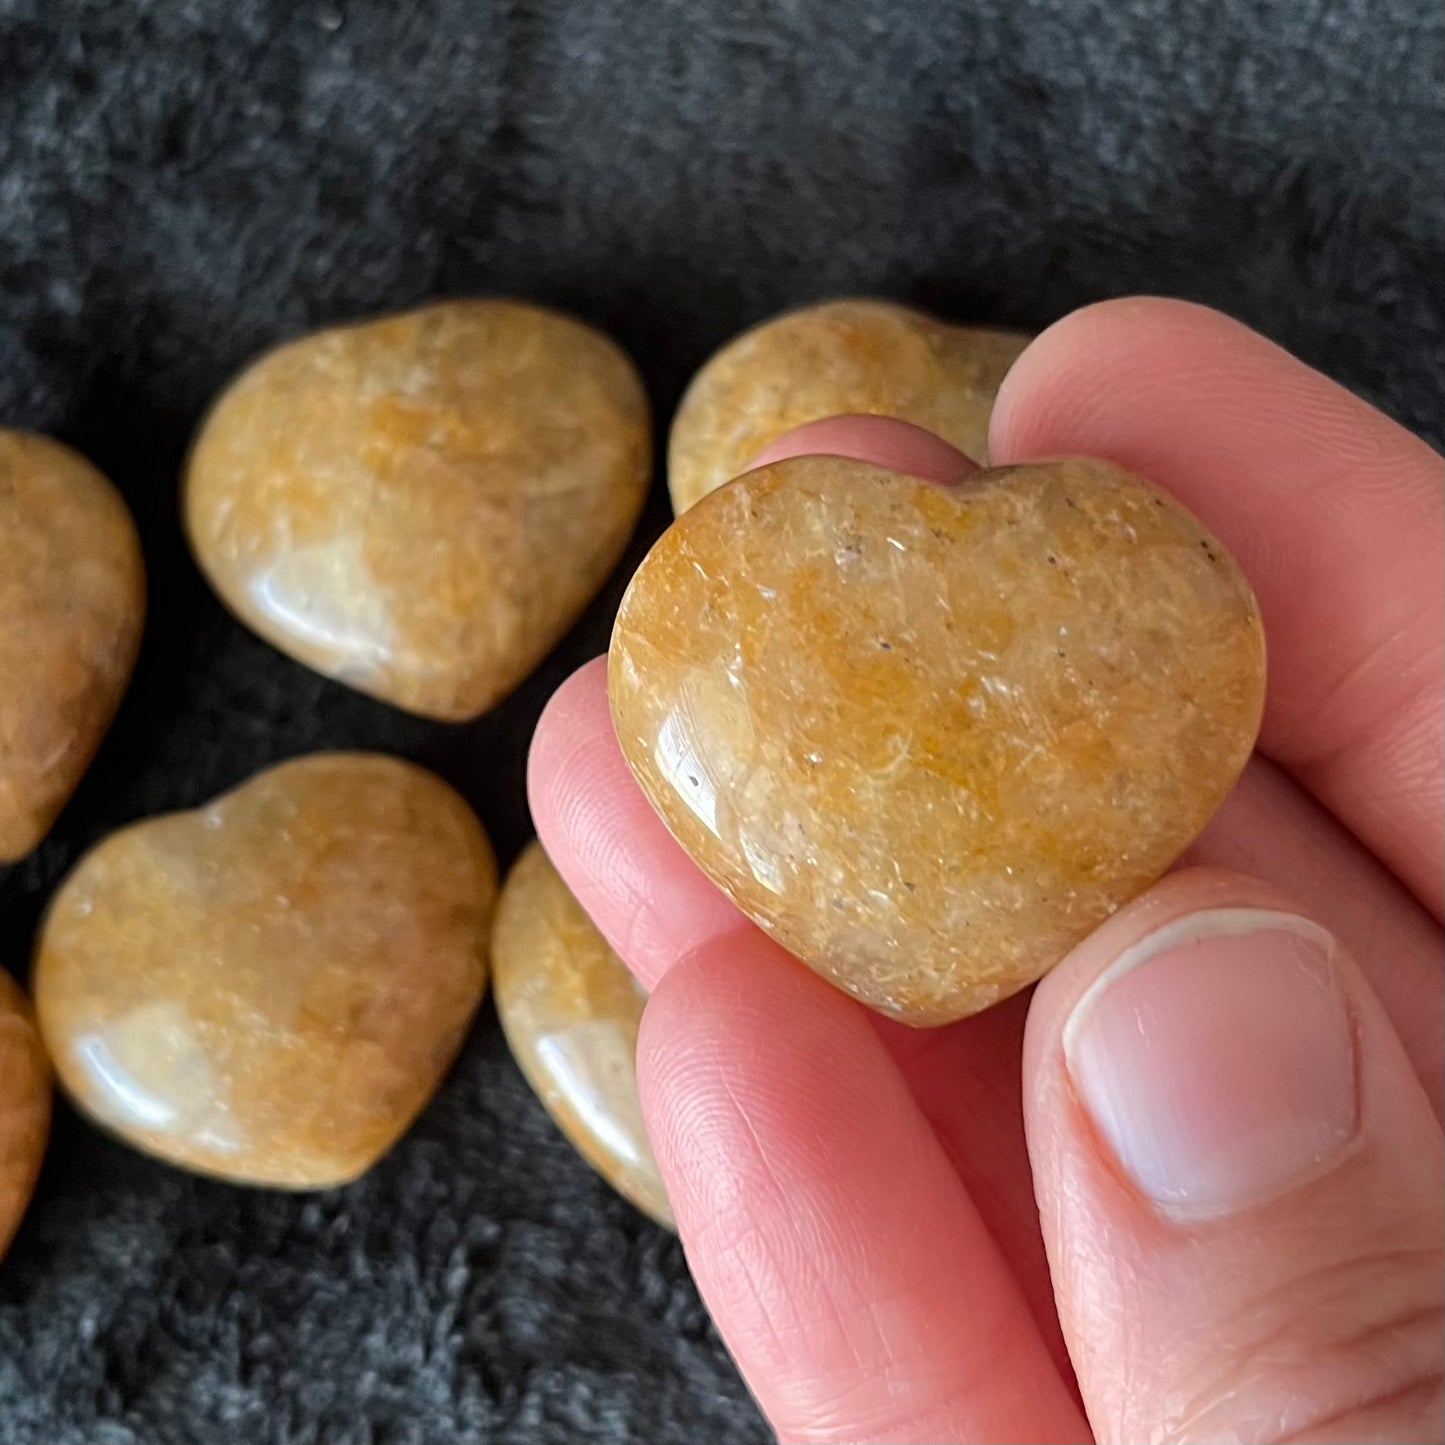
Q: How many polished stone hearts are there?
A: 7